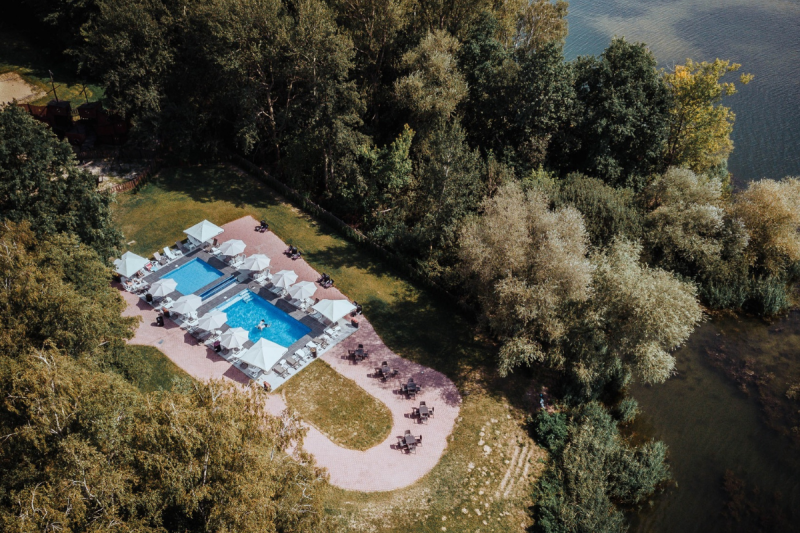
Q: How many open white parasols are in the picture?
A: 12